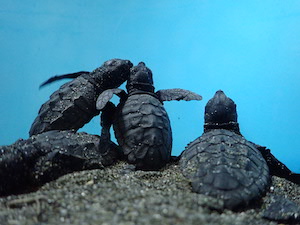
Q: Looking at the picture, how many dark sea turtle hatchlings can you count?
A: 4